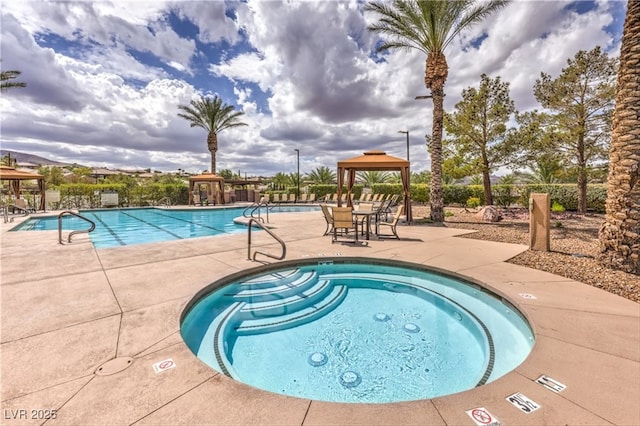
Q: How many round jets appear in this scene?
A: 4